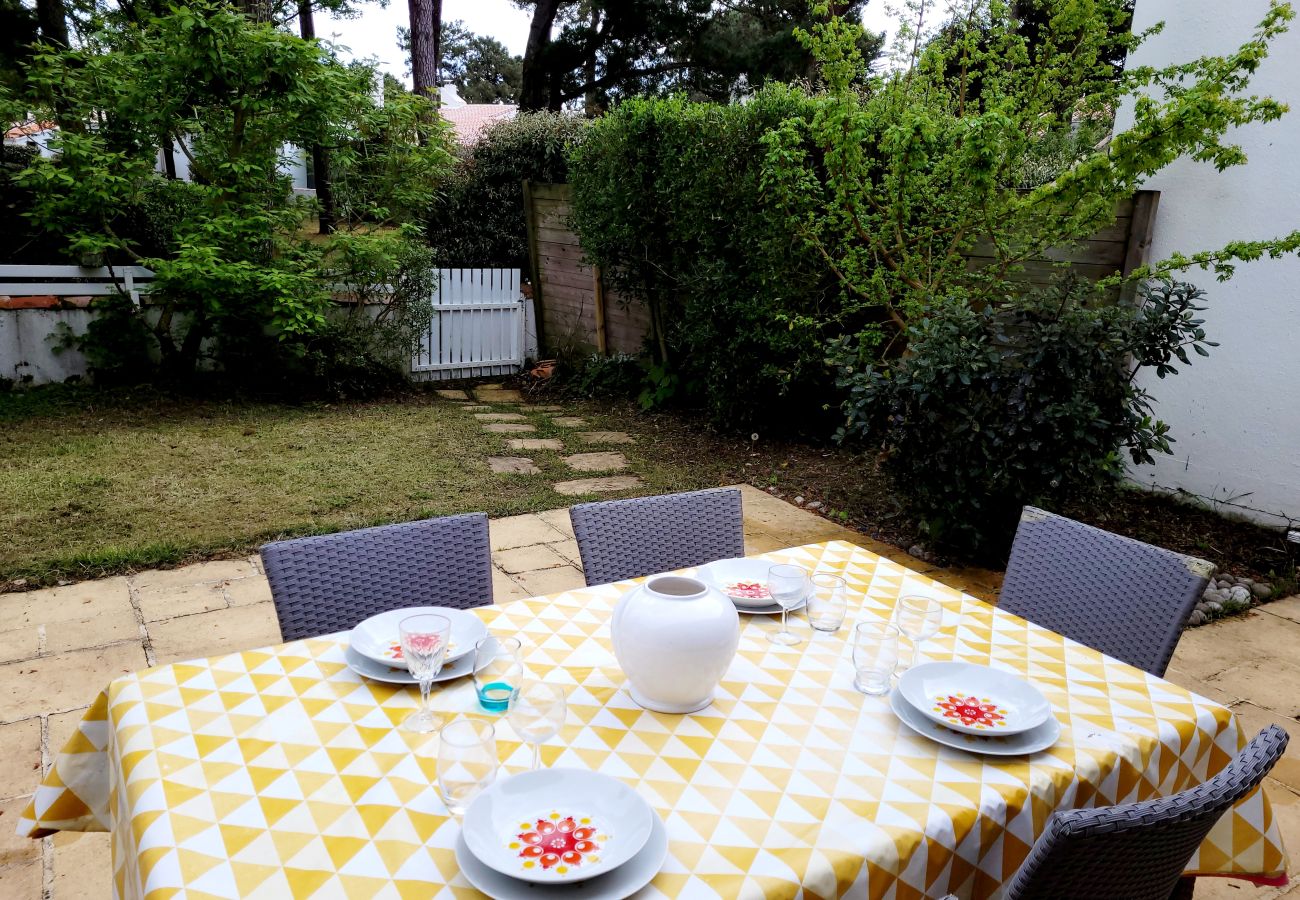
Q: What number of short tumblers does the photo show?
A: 4